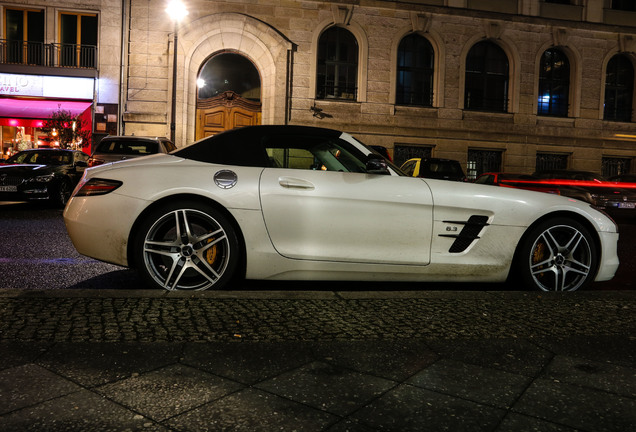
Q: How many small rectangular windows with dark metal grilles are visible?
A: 4